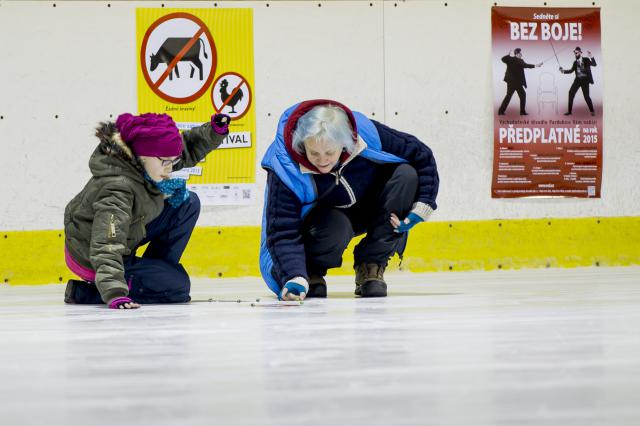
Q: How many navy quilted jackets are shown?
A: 1